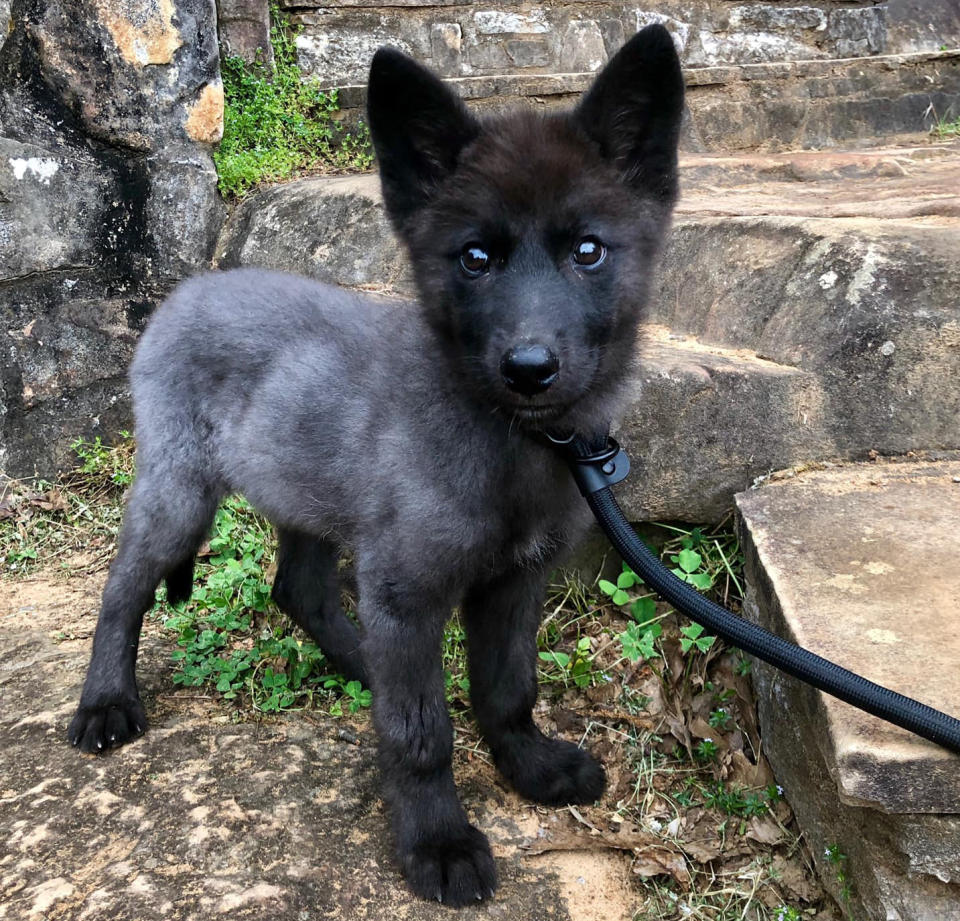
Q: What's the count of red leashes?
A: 0